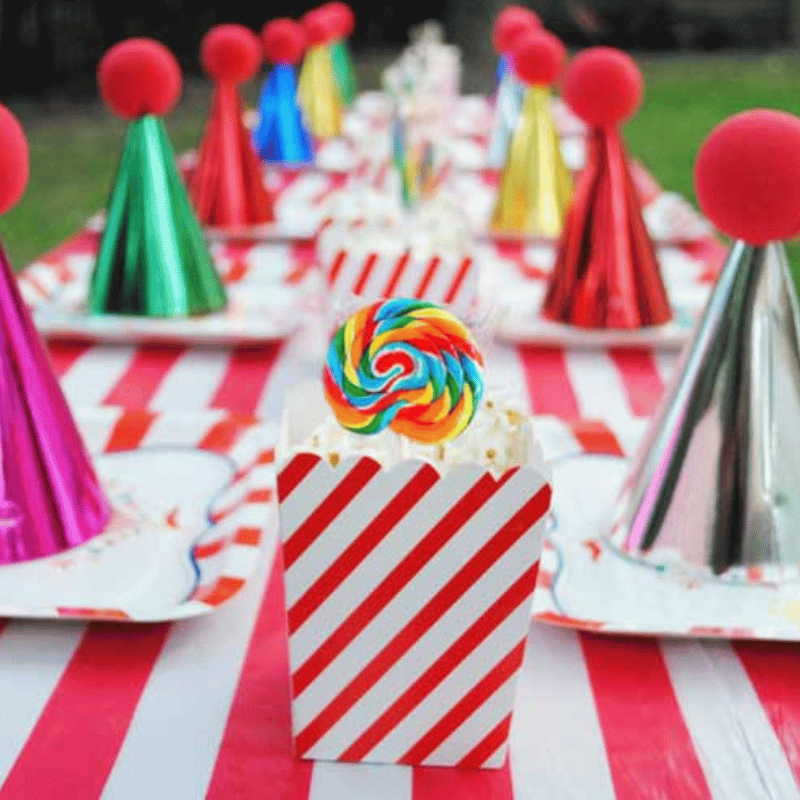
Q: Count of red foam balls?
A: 10